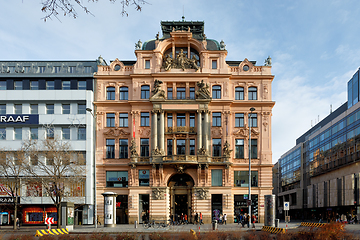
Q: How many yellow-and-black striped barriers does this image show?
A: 3